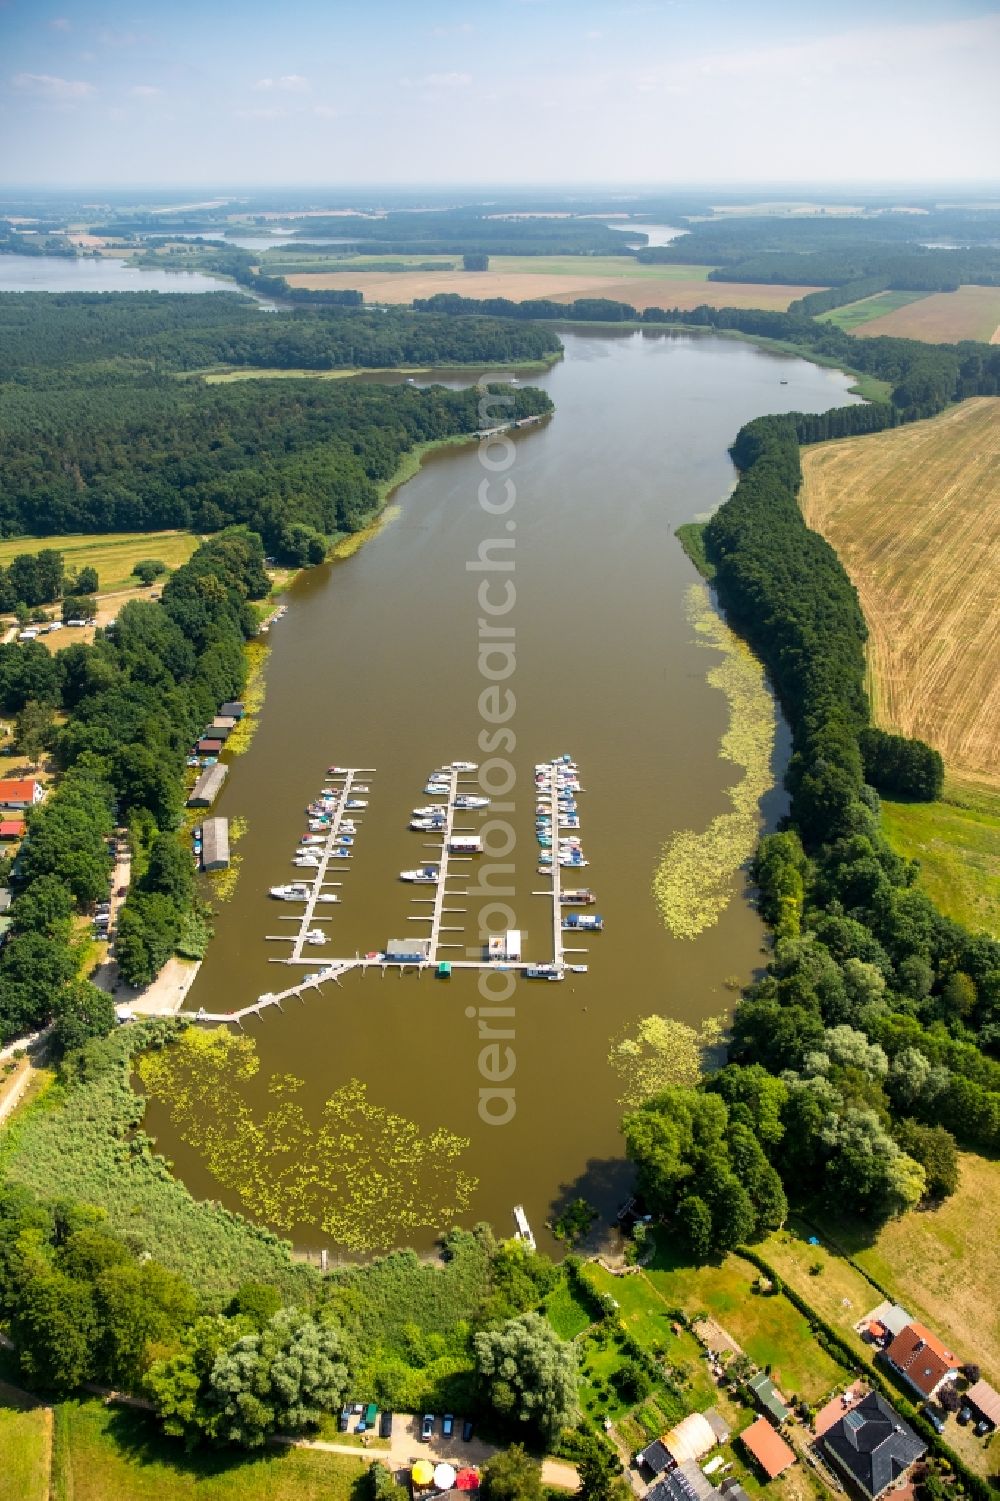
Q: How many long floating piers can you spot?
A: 3